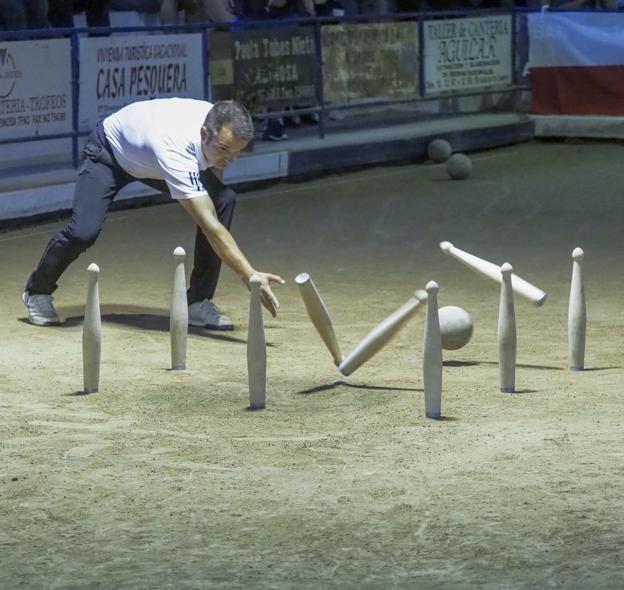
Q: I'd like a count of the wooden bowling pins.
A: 9